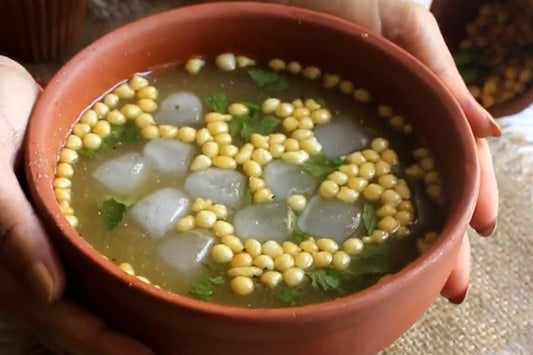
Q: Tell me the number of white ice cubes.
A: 10